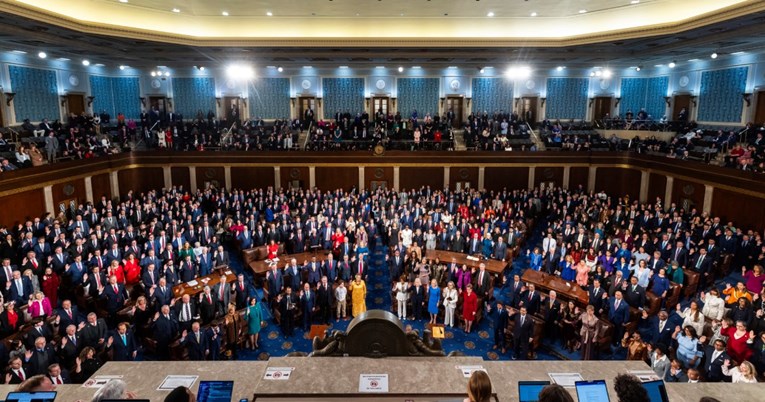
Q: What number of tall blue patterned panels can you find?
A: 10